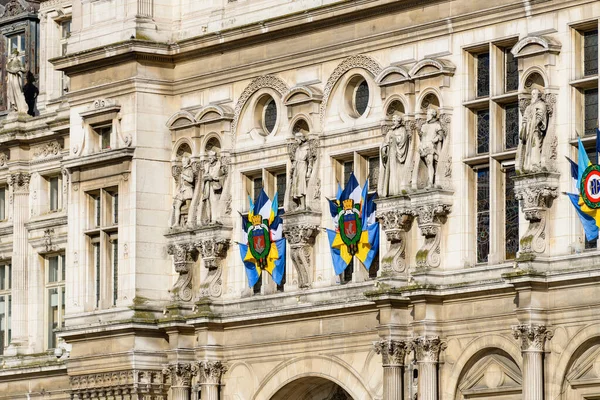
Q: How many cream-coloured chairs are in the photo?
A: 0